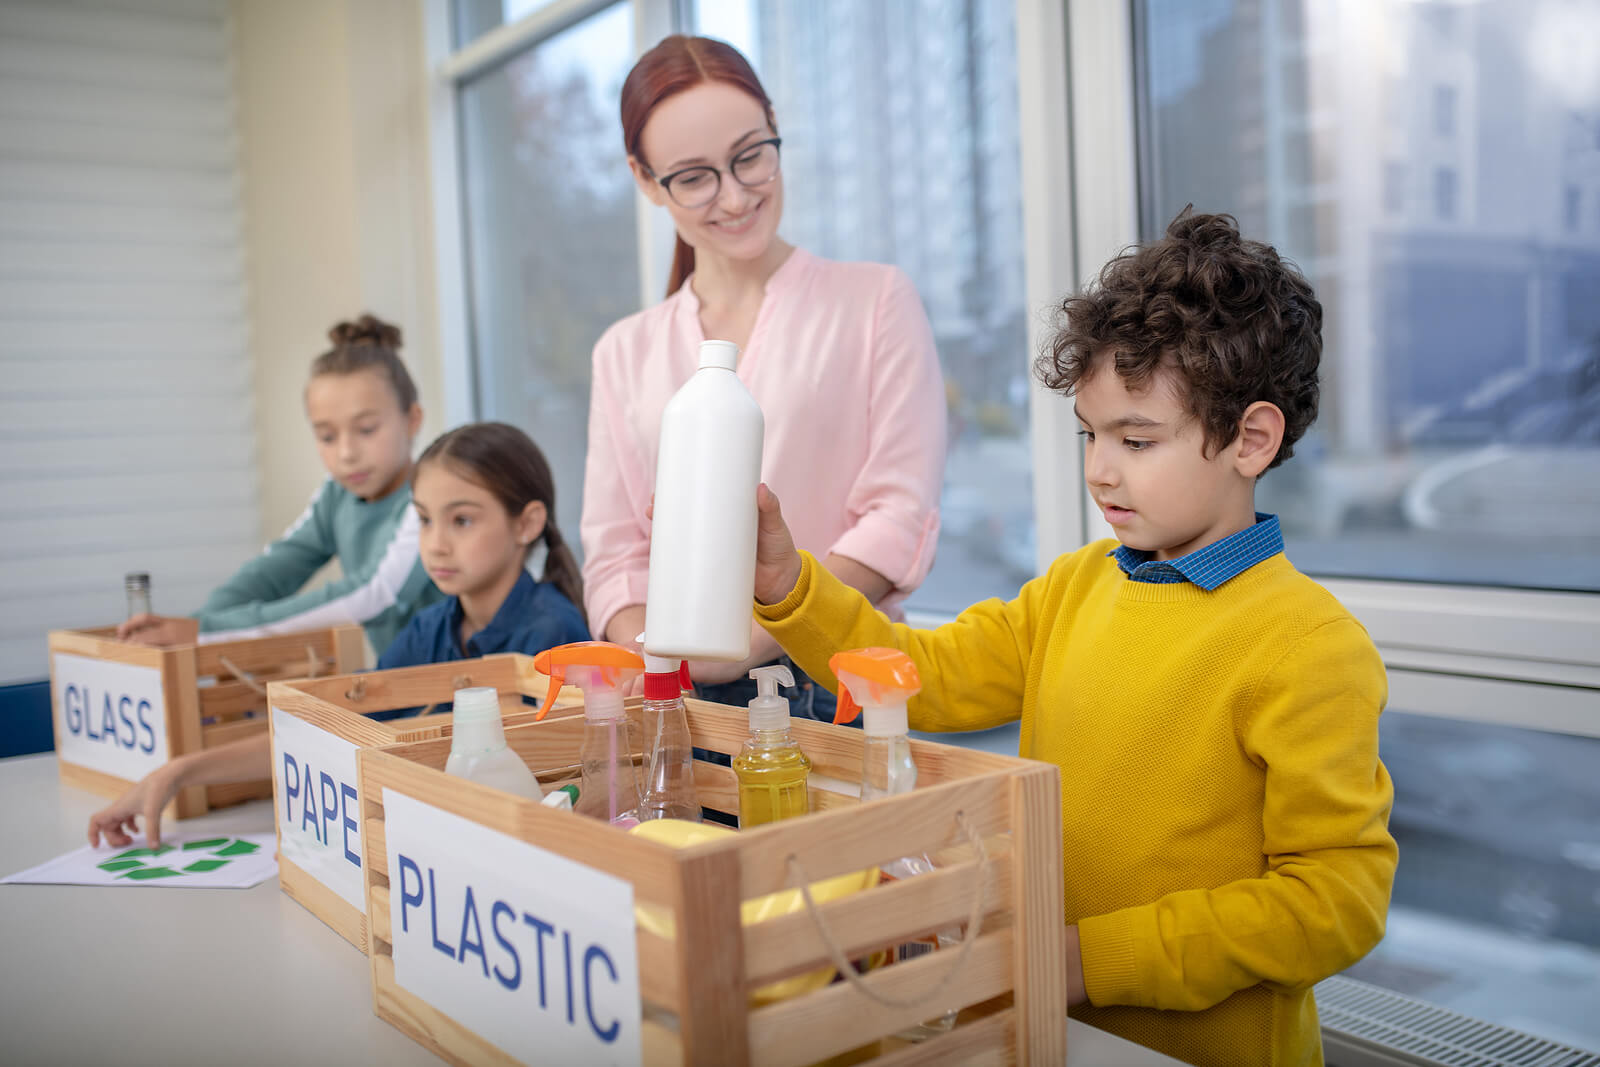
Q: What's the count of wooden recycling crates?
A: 3